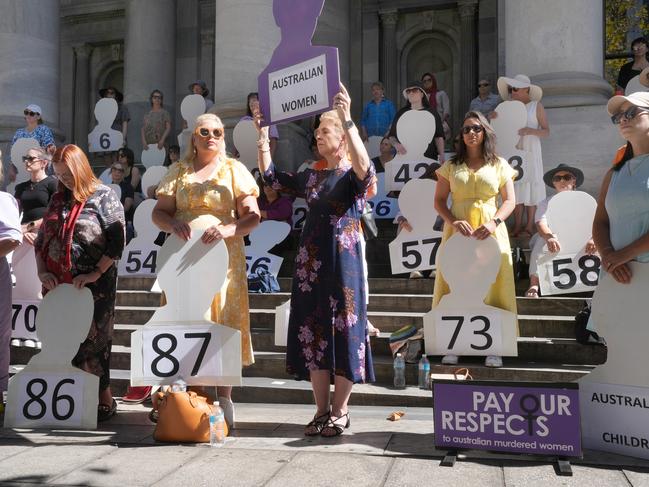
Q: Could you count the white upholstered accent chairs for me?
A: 0